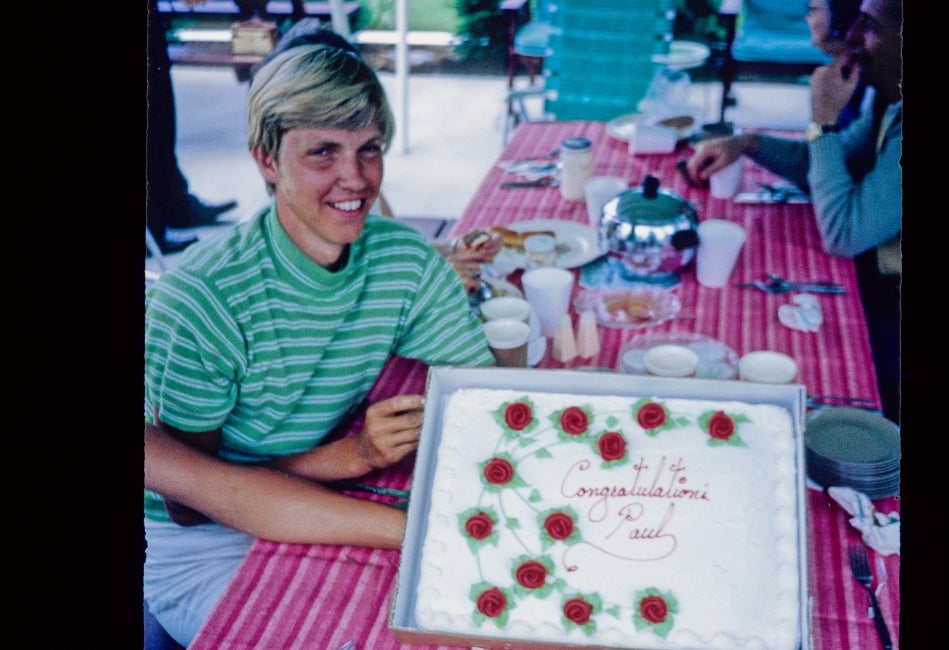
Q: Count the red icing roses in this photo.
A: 12